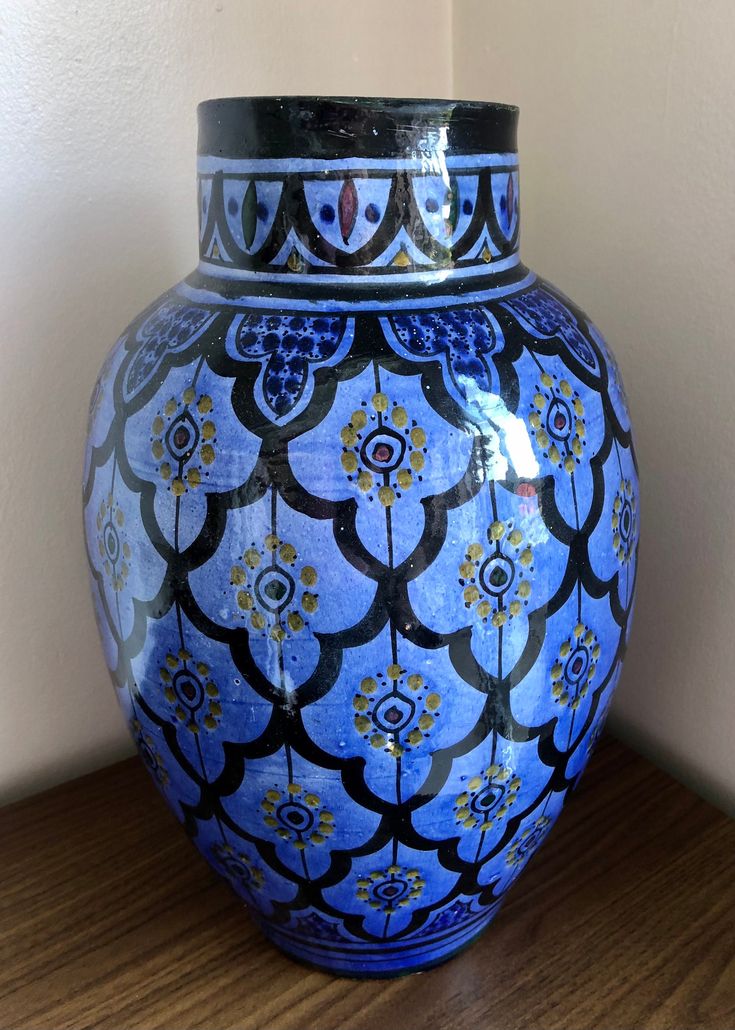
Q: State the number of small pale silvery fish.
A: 0